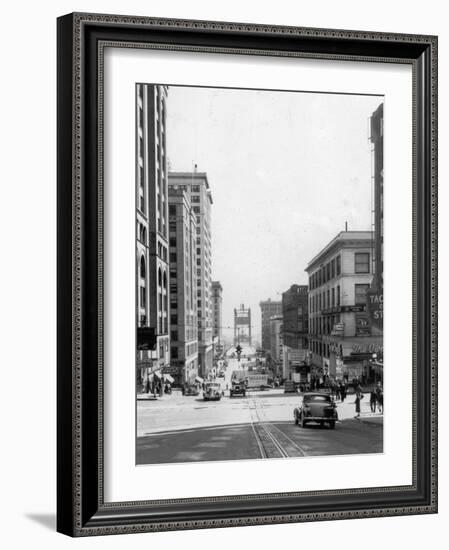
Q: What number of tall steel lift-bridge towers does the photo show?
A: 1